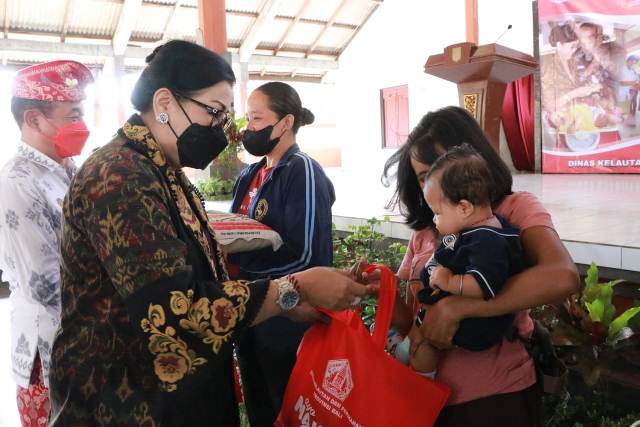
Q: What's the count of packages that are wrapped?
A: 1